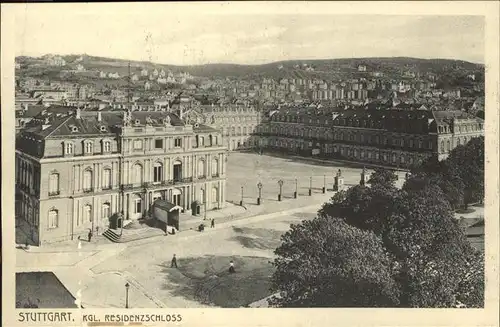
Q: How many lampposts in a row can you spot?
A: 6